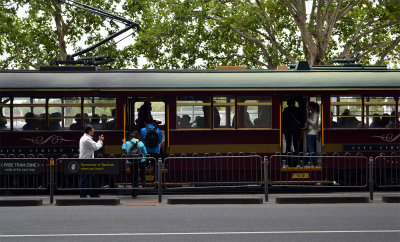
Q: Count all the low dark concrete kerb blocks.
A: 5